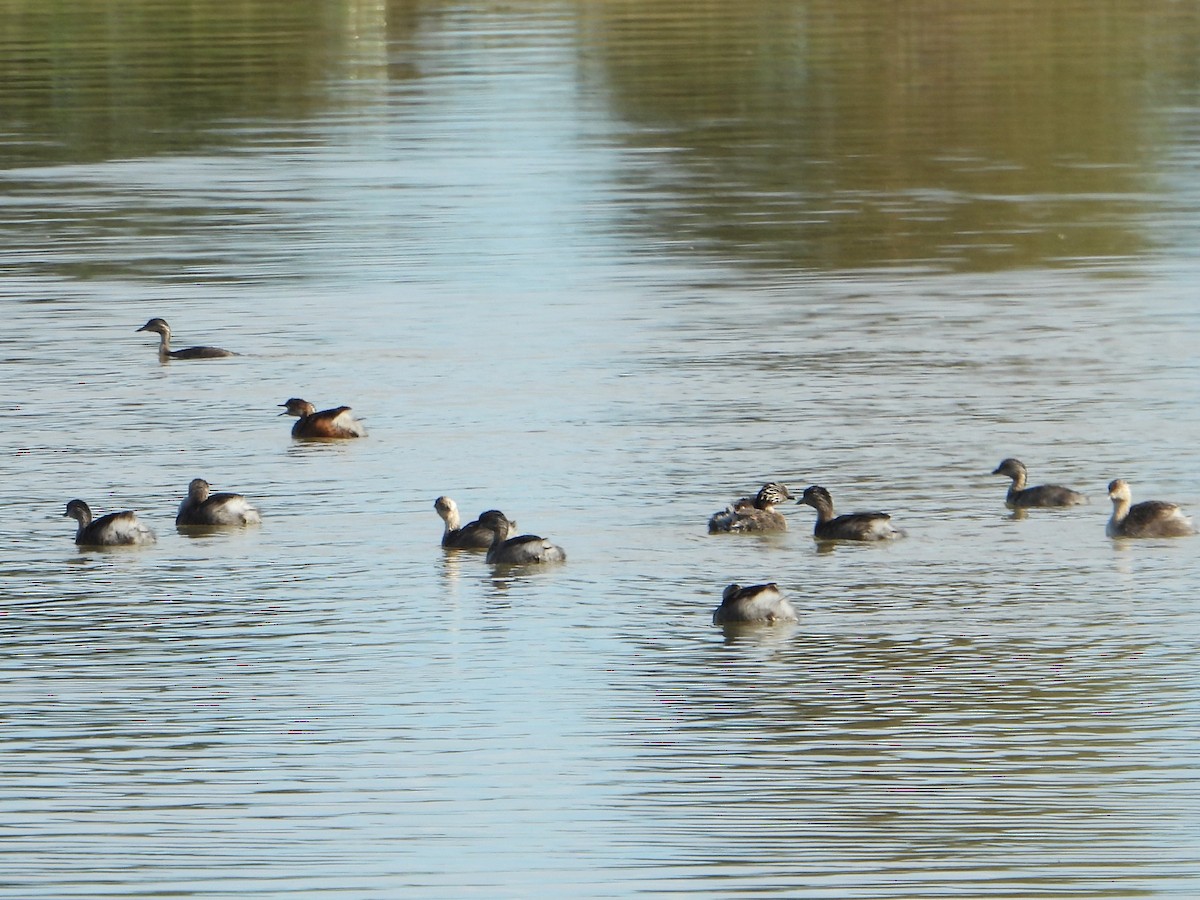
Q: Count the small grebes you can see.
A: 11